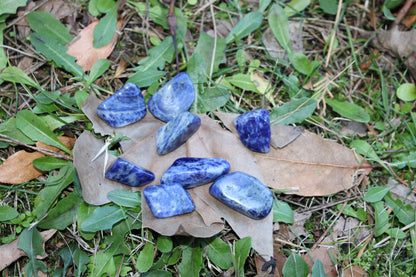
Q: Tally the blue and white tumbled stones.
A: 8